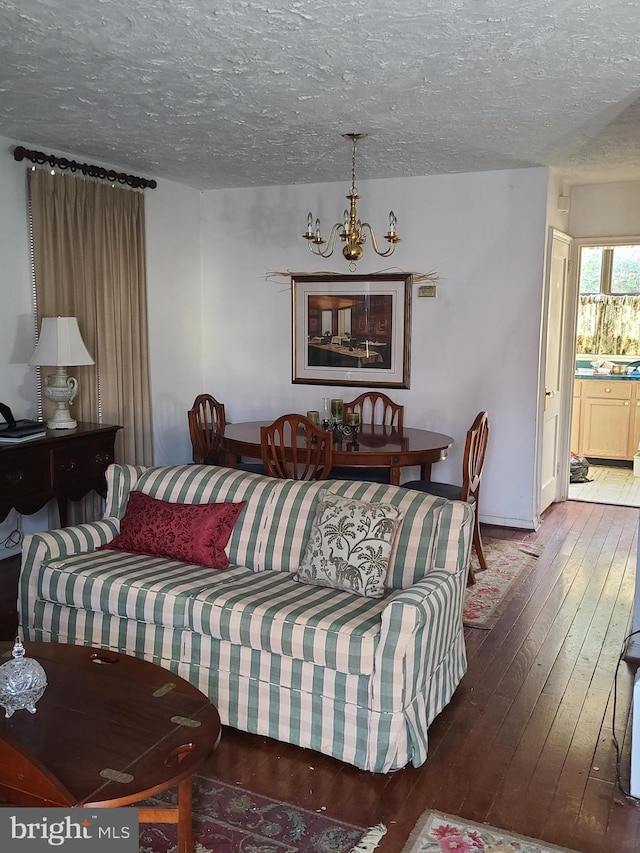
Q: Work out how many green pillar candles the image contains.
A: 3